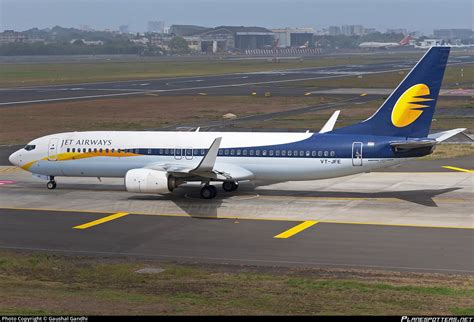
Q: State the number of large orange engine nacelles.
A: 0